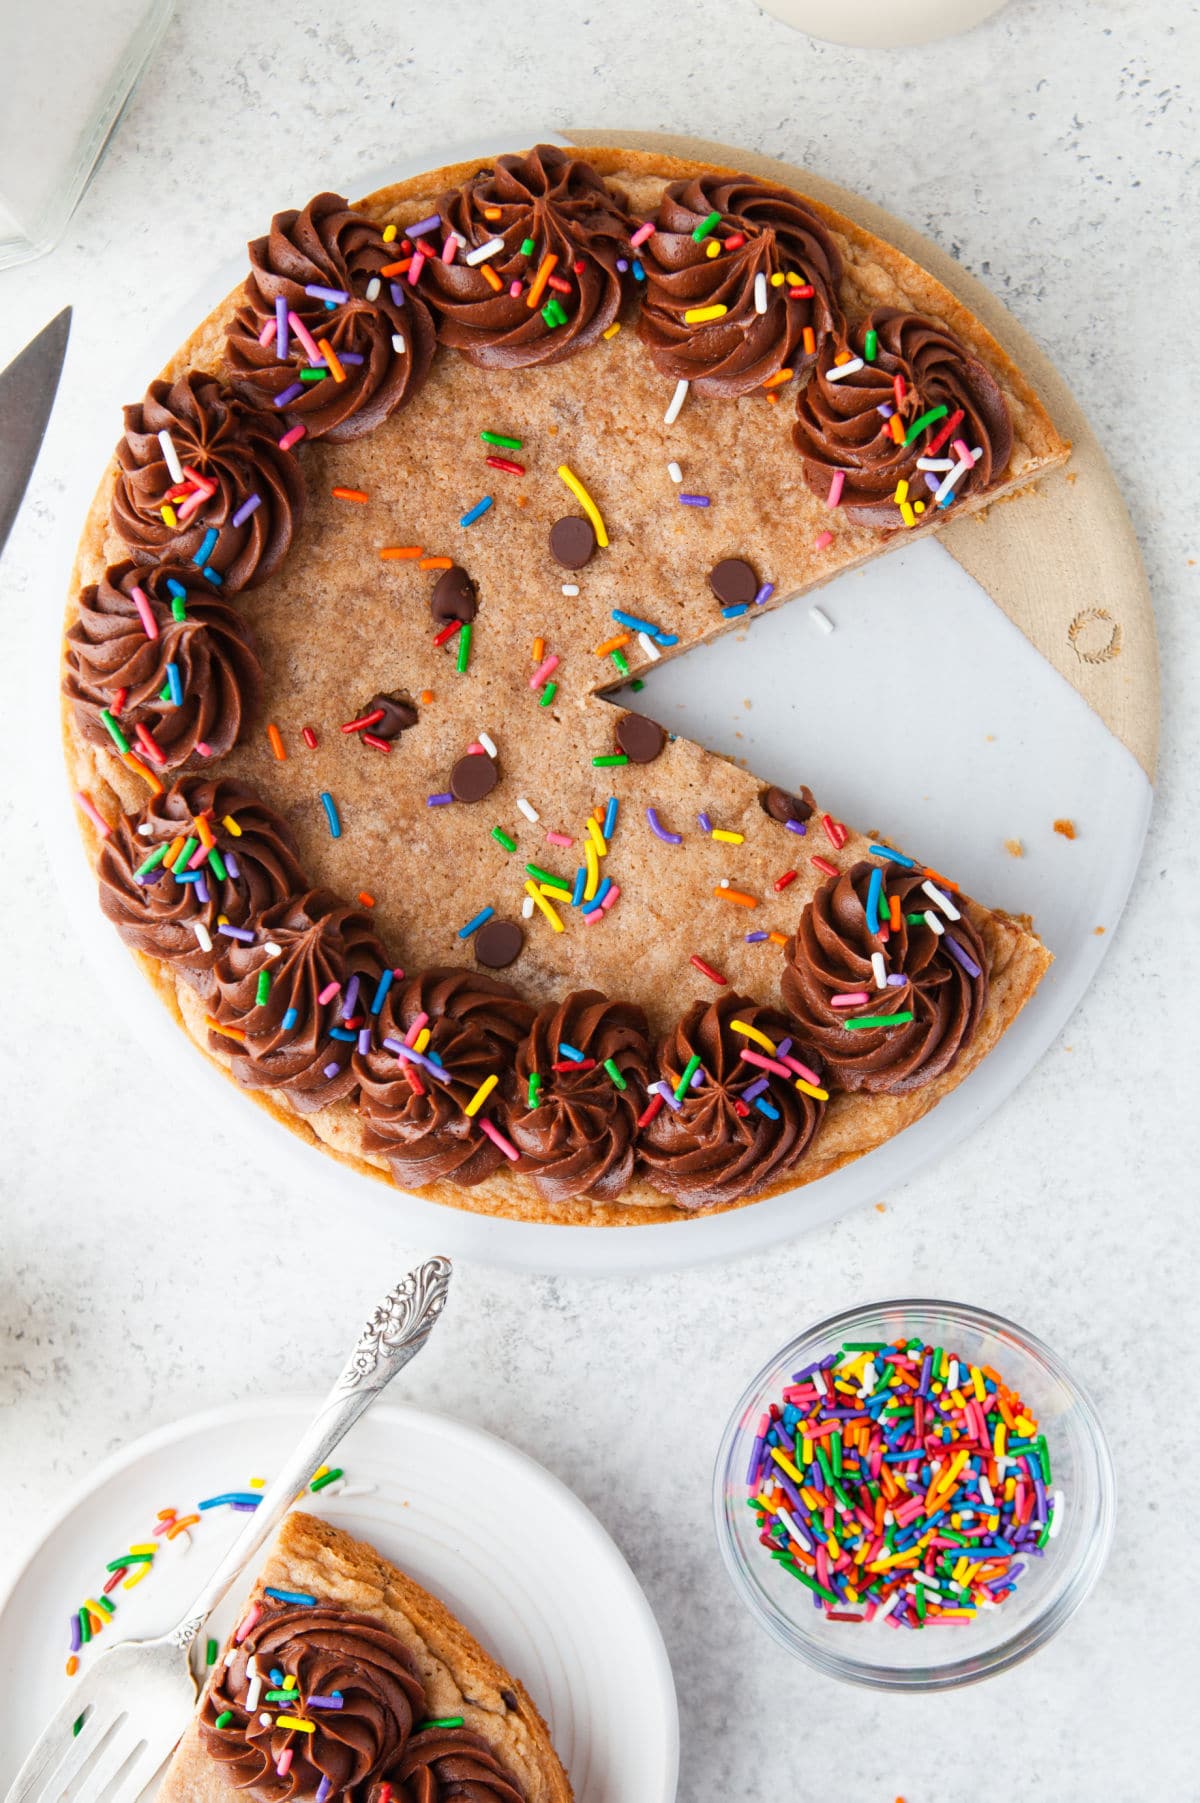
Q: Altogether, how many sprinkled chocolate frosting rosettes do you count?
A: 14